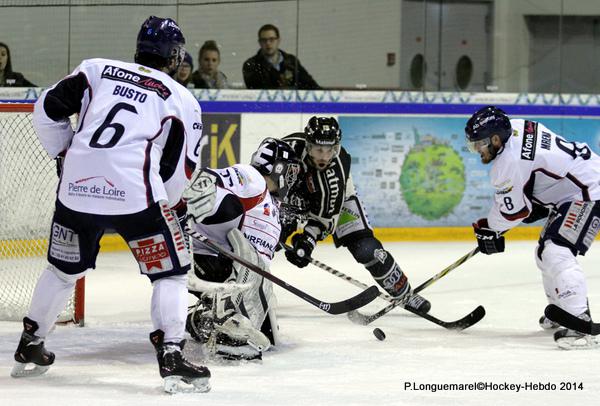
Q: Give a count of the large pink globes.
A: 0